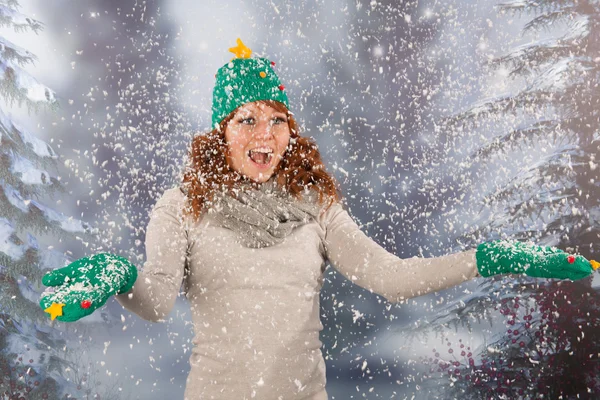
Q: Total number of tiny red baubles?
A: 4